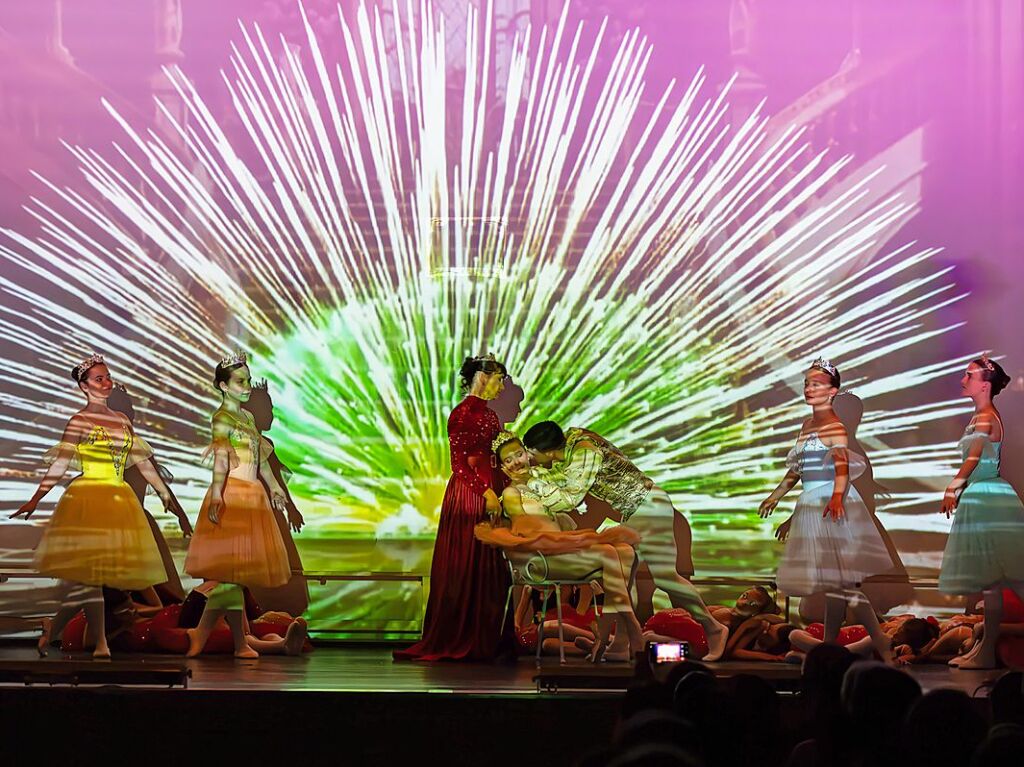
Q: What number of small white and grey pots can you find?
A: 0